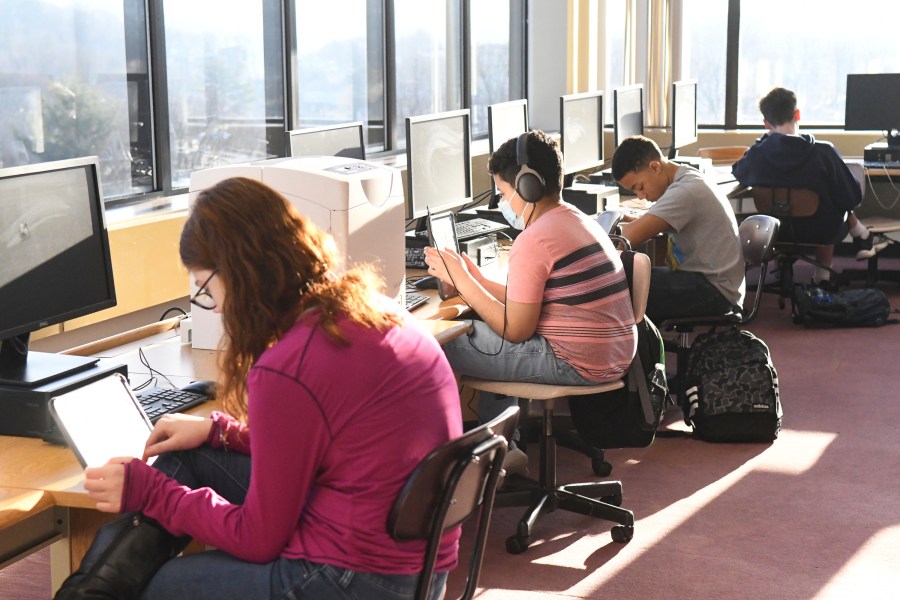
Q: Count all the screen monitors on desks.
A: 8